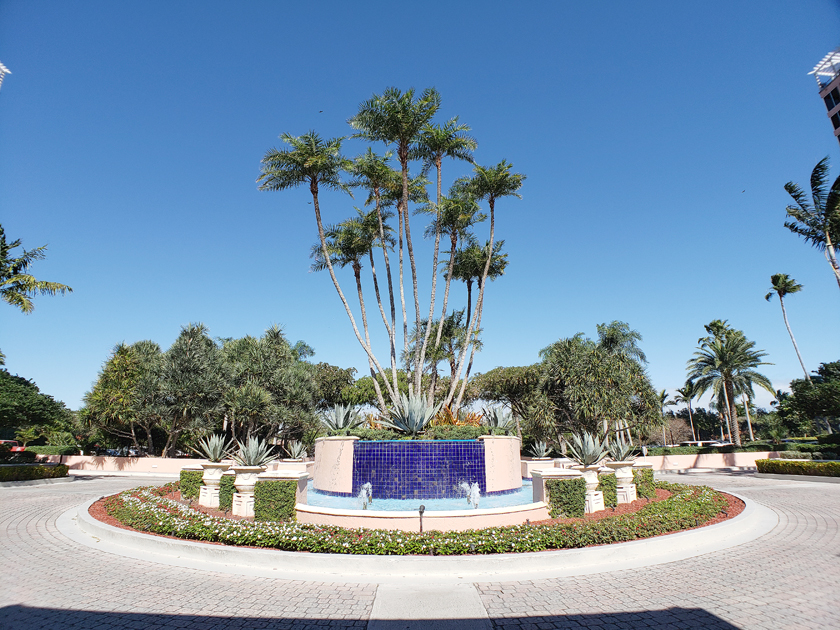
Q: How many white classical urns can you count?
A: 4